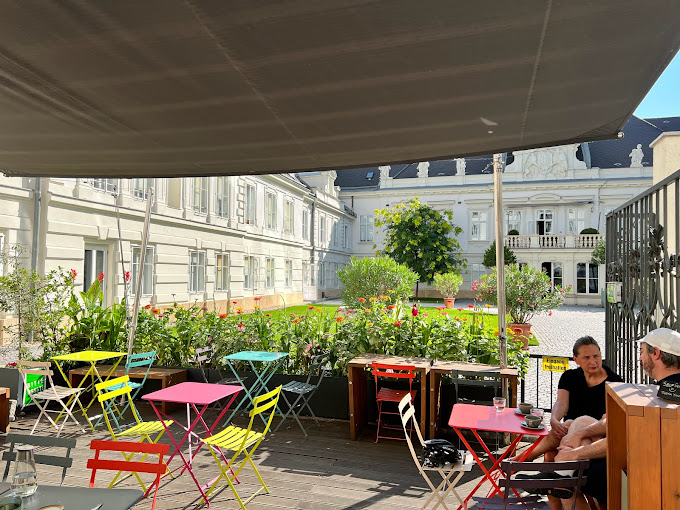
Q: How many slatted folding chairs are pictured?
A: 12